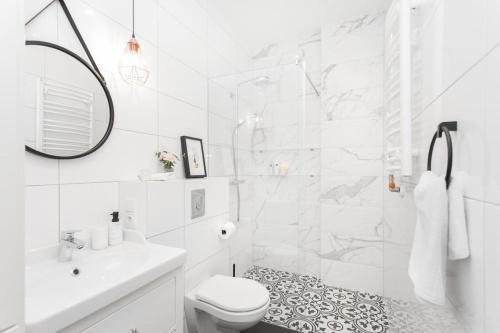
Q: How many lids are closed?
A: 1